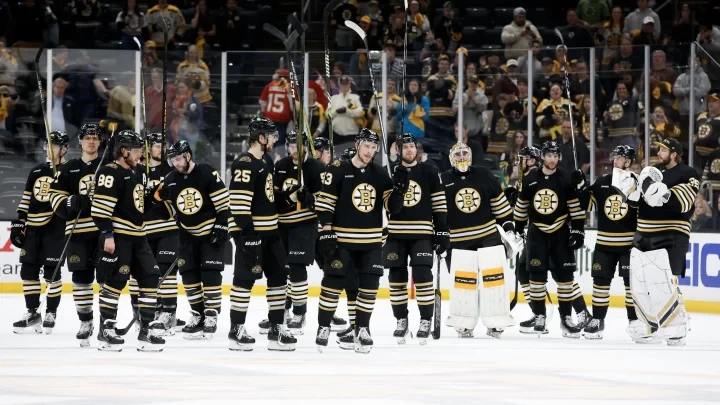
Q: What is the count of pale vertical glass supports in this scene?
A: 10